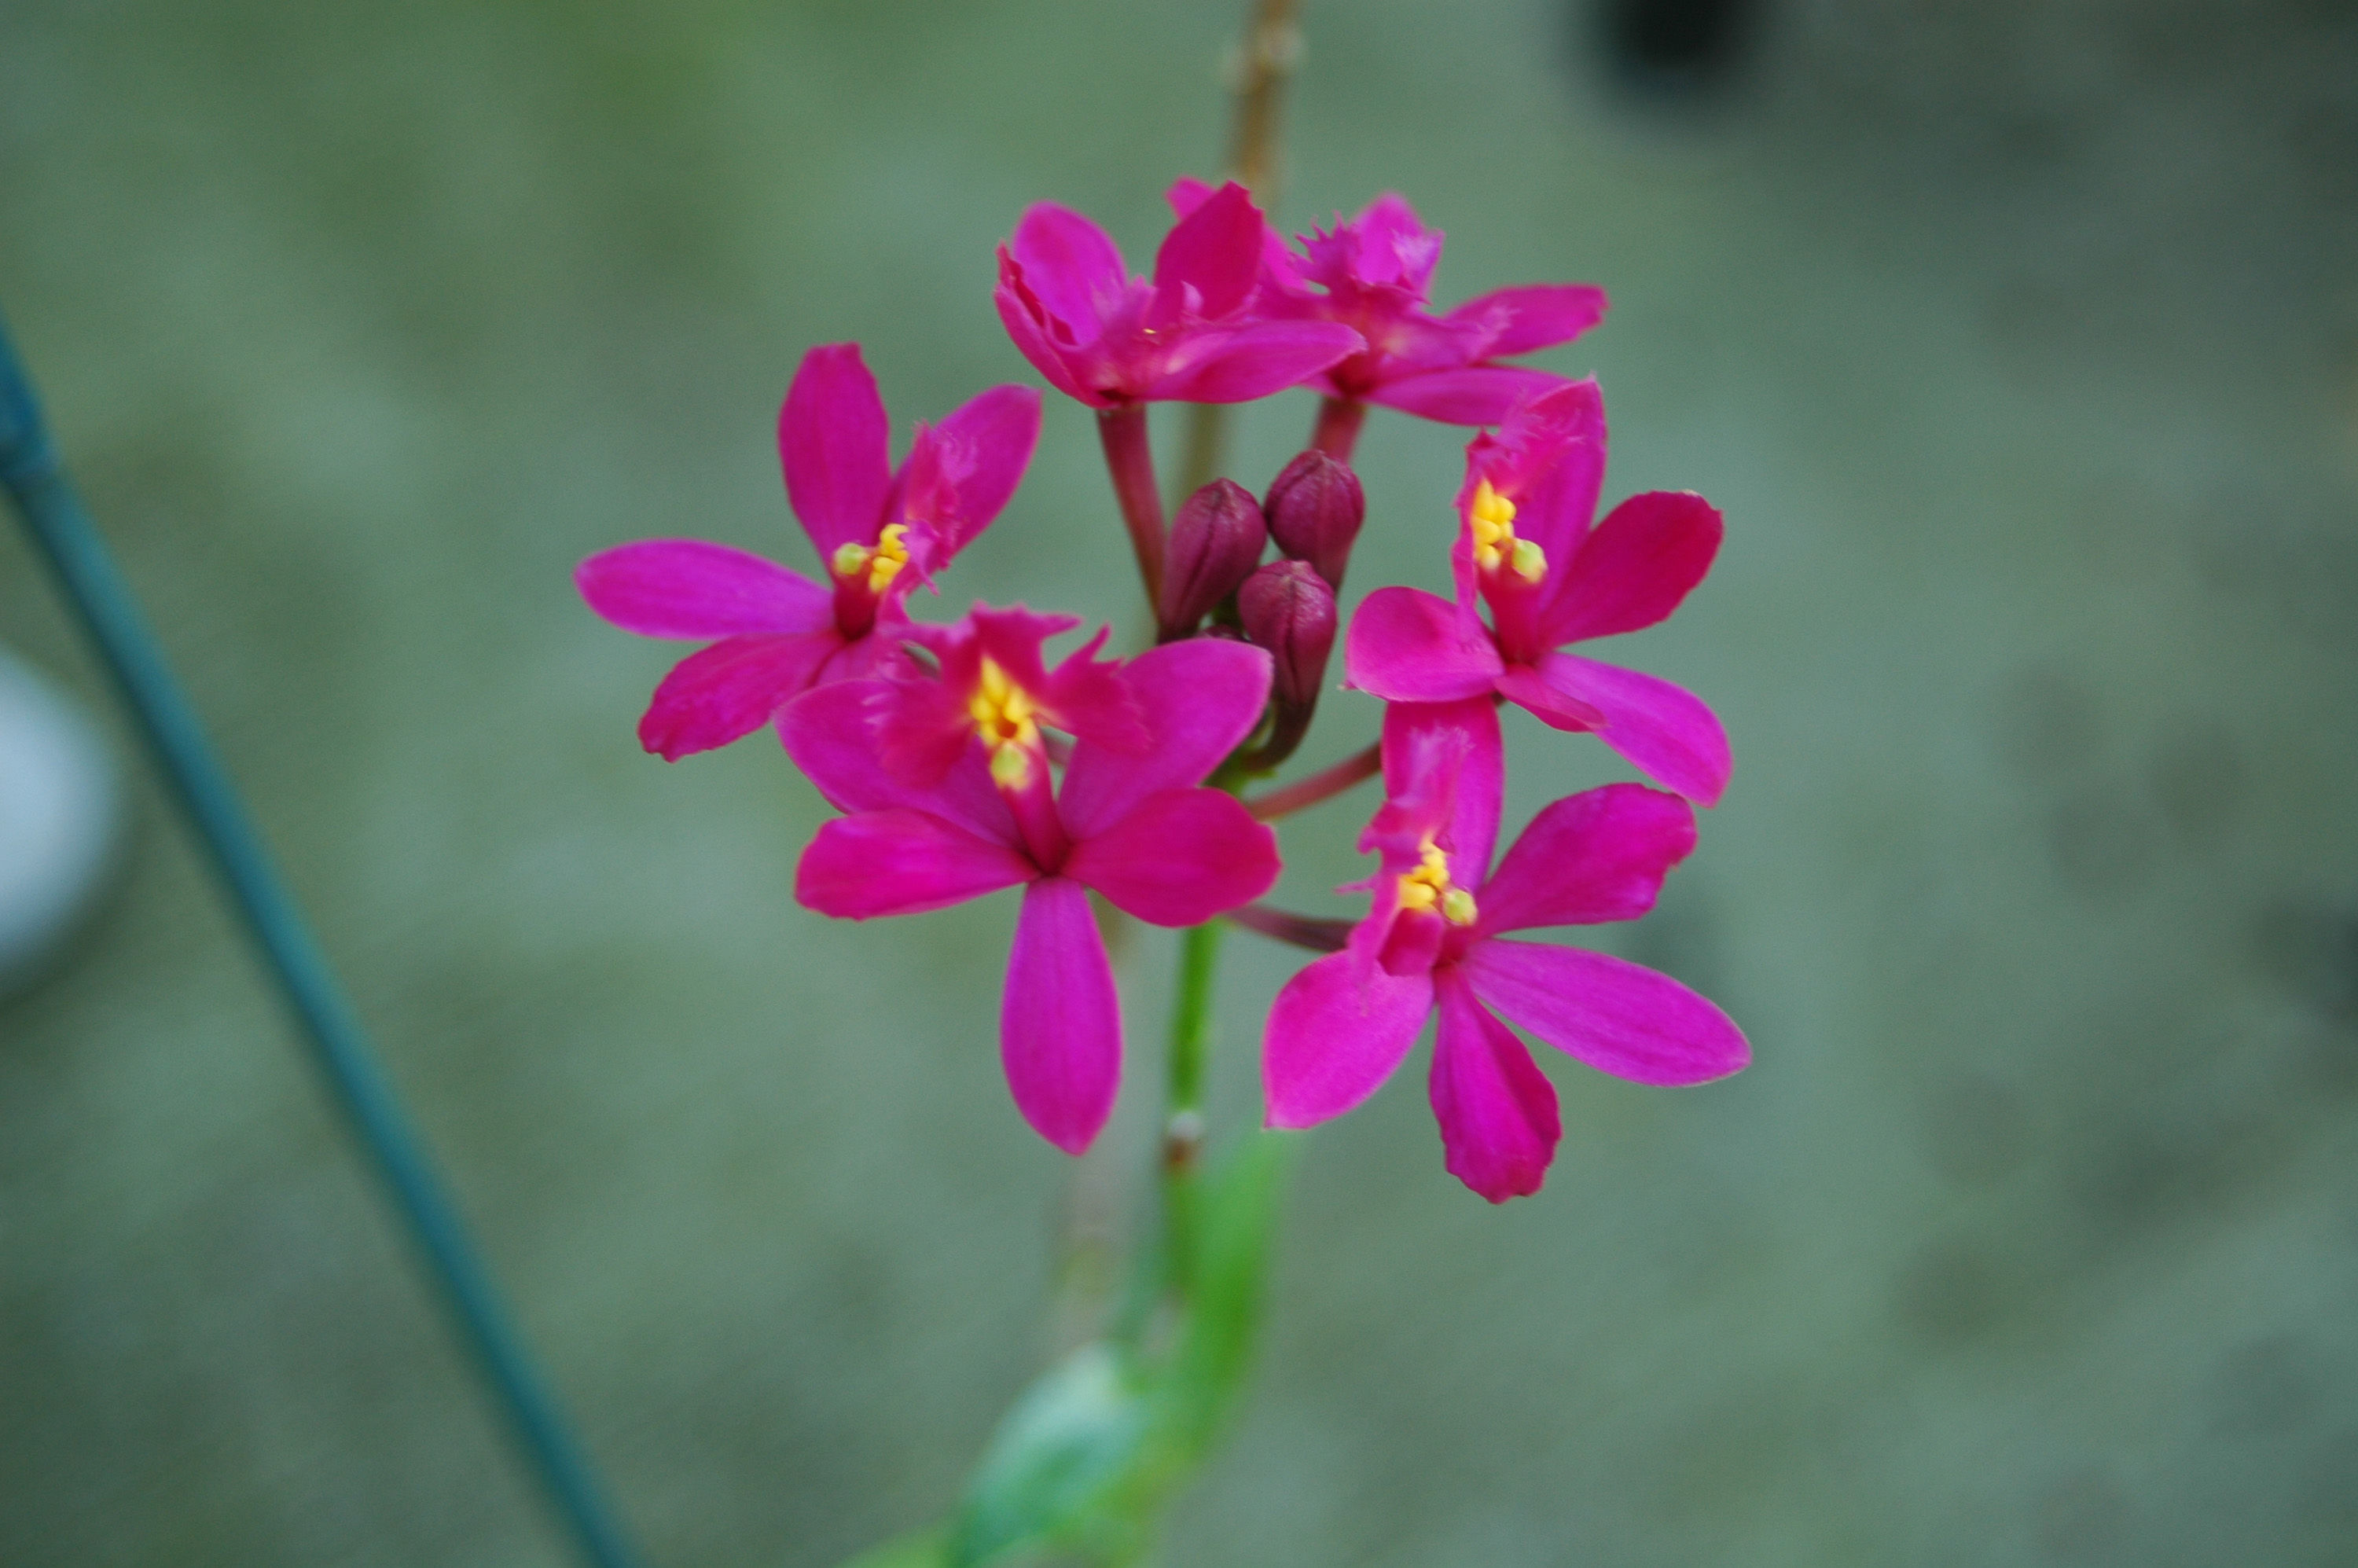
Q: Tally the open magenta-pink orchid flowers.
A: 6